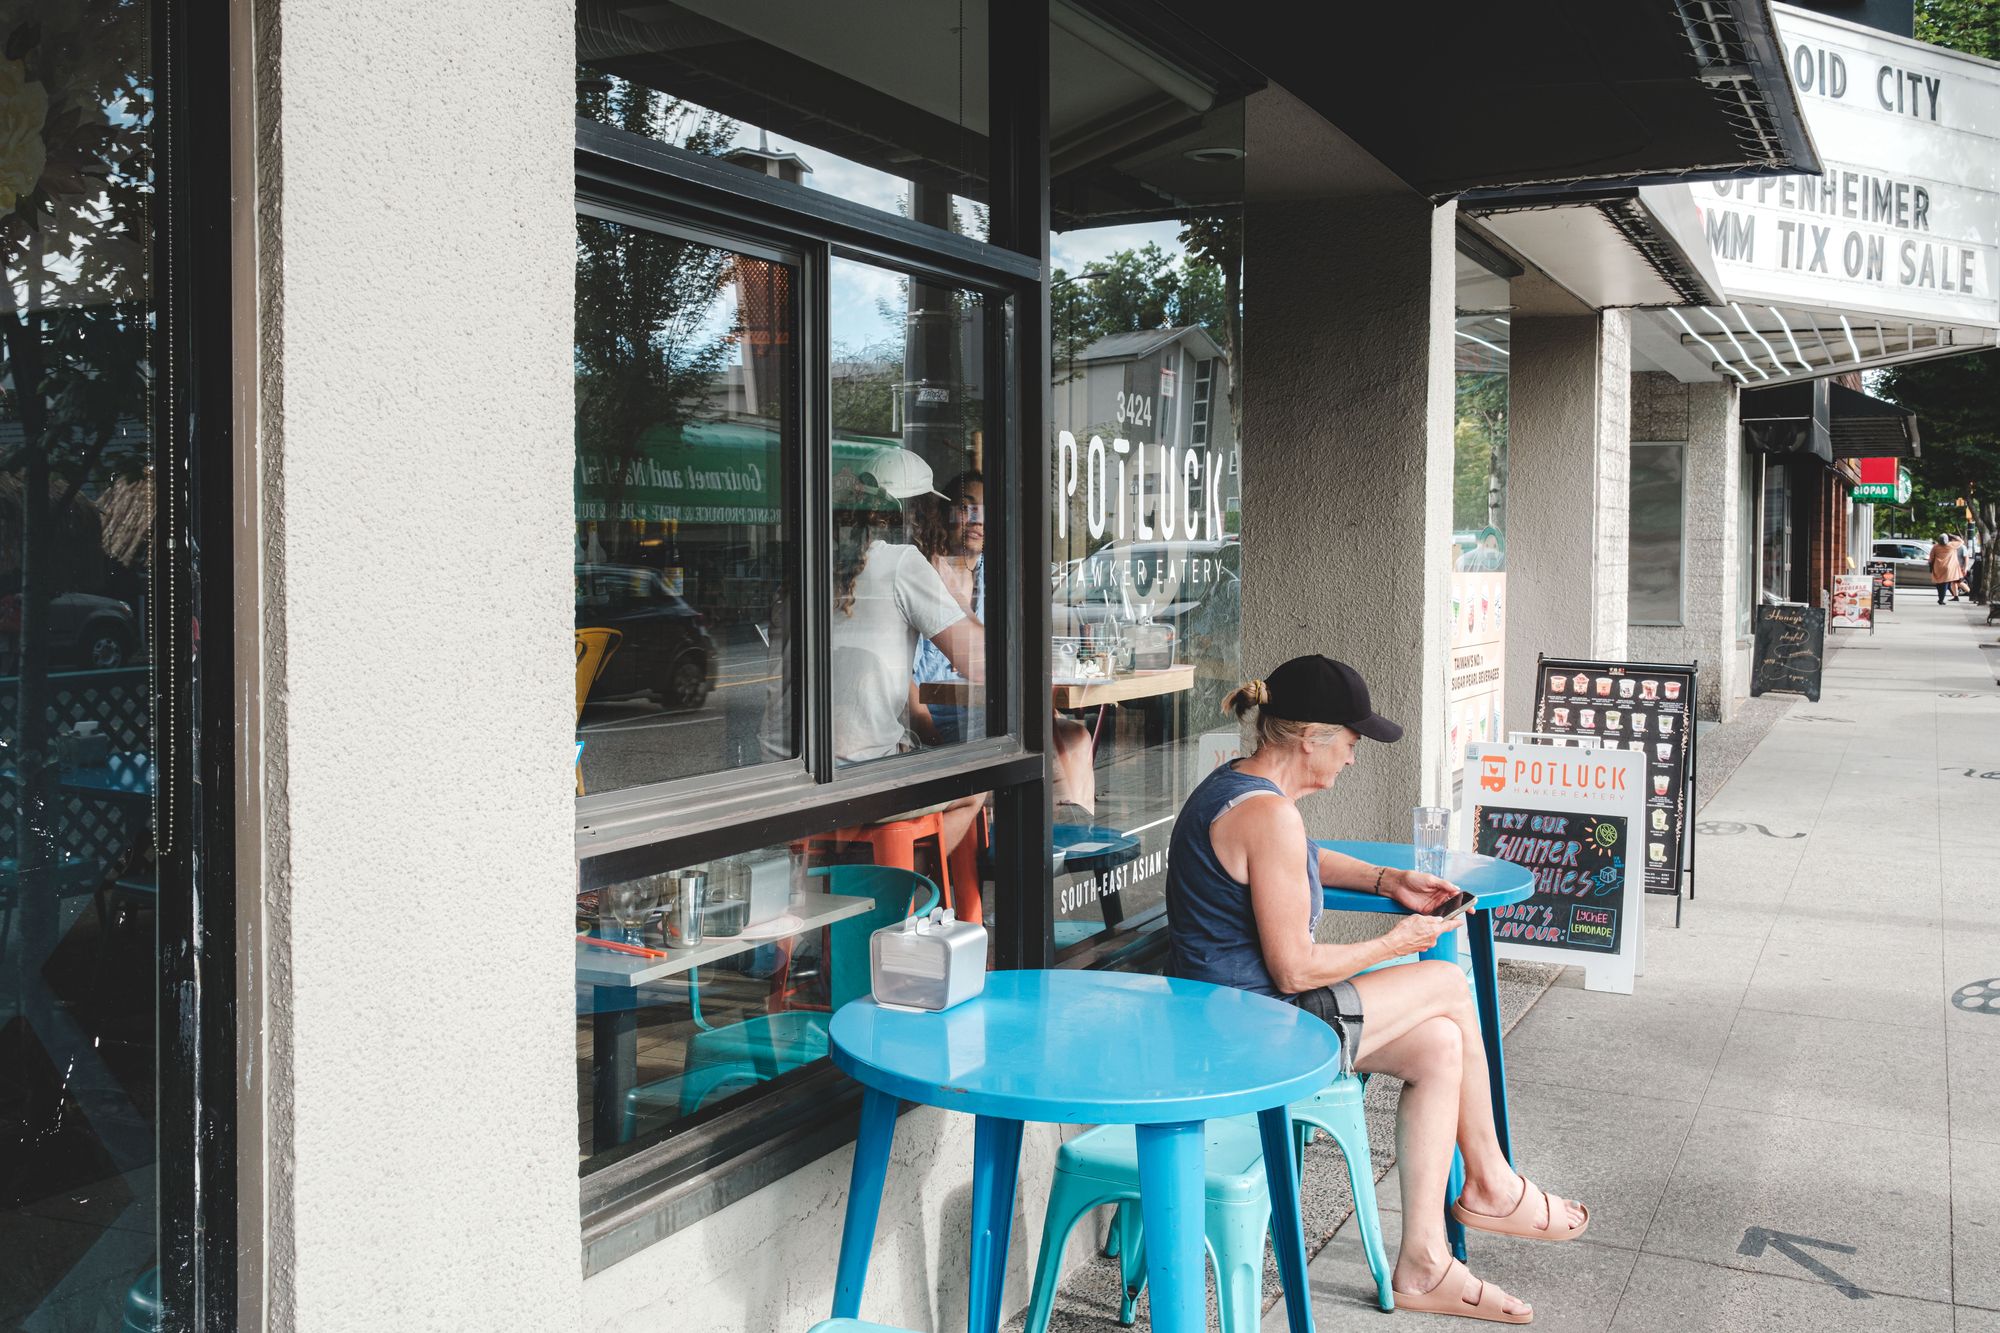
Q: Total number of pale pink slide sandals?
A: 2